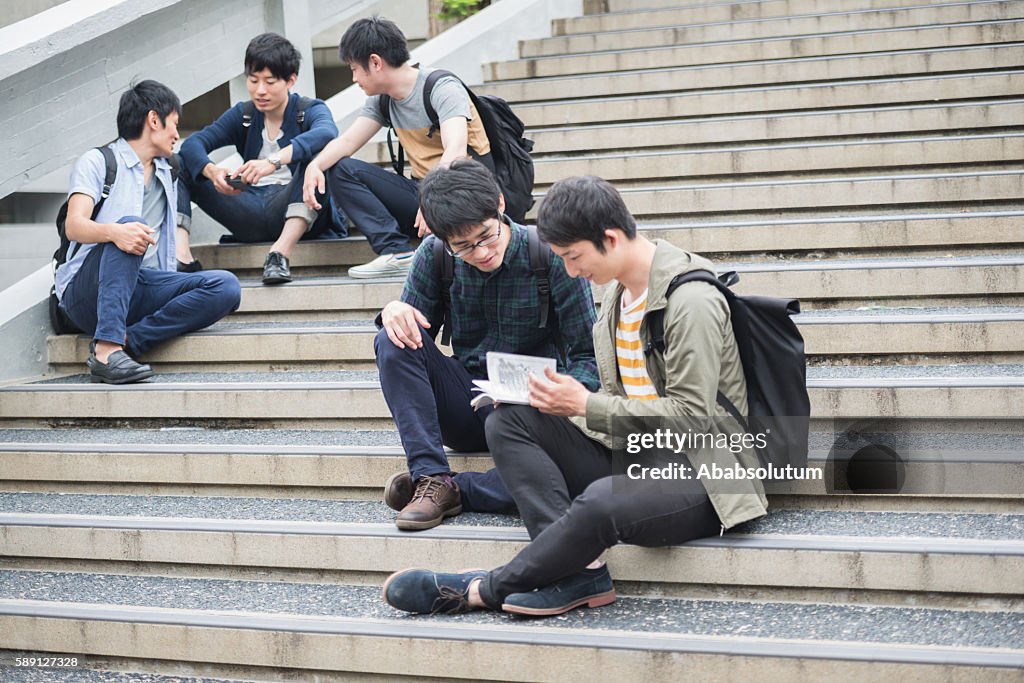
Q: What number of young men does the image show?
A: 5